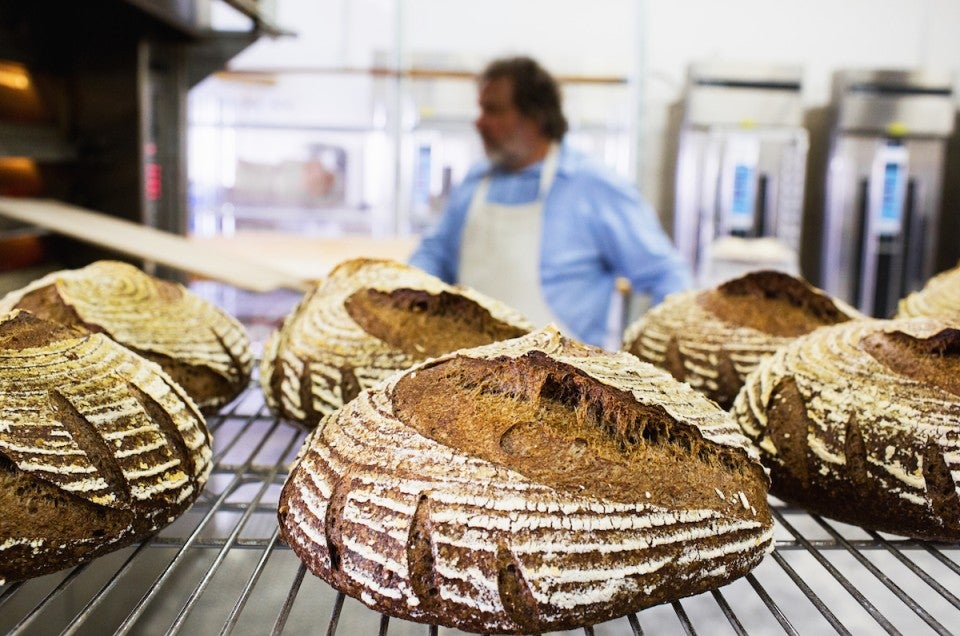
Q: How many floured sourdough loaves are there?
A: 7